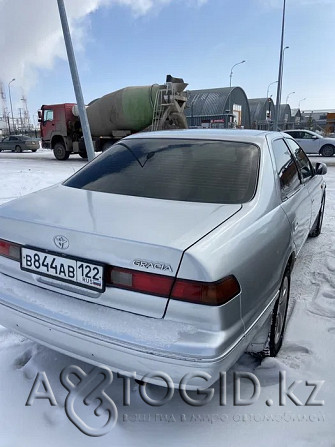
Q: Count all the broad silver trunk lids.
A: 1